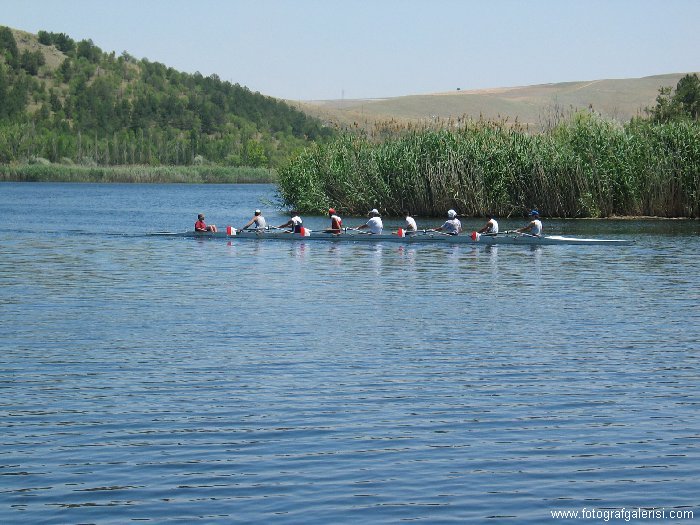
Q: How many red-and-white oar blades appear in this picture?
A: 4